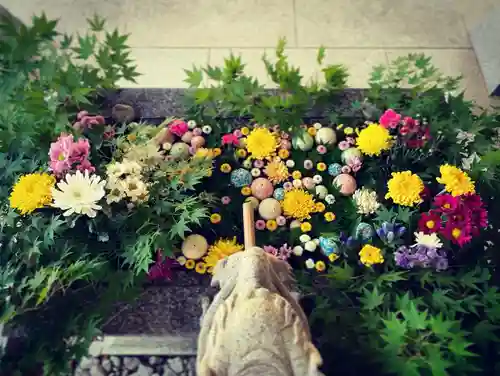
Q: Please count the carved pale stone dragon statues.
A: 1